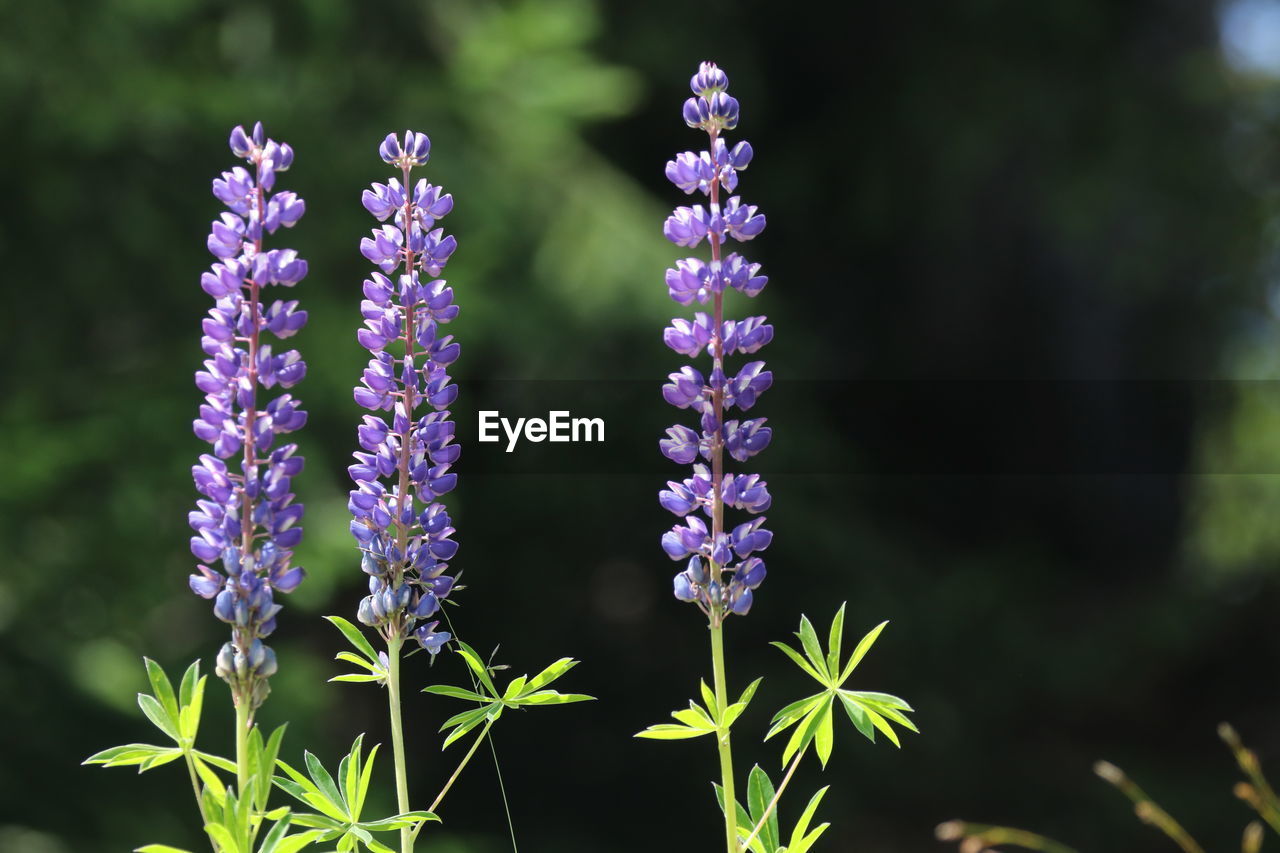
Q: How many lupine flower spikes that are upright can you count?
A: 3